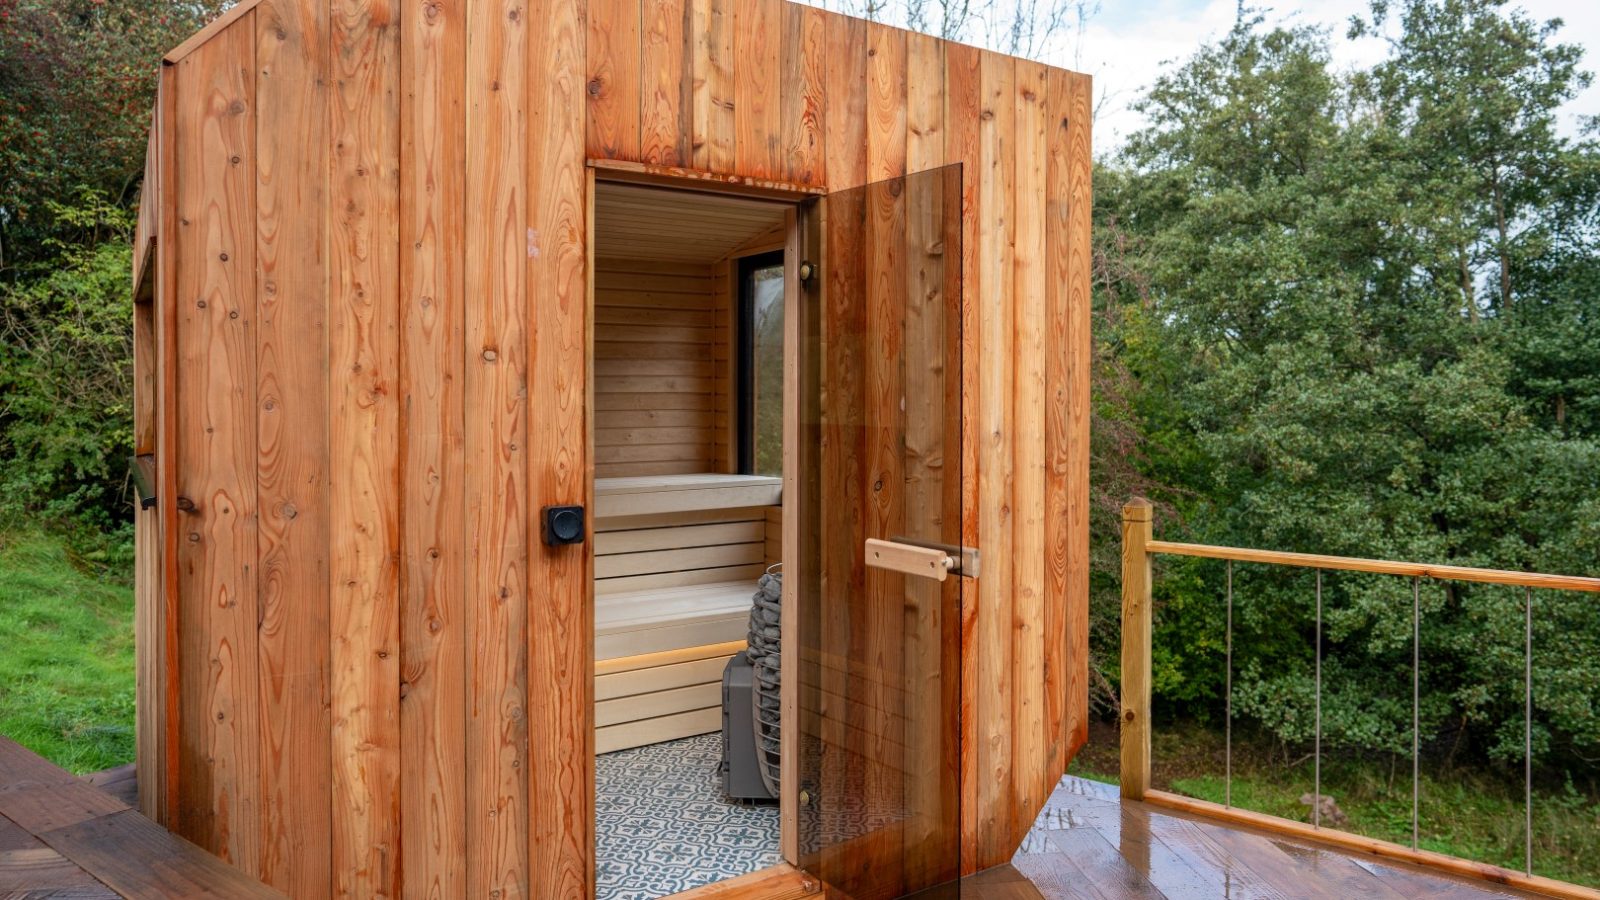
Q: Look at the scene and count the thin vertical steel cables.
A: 4